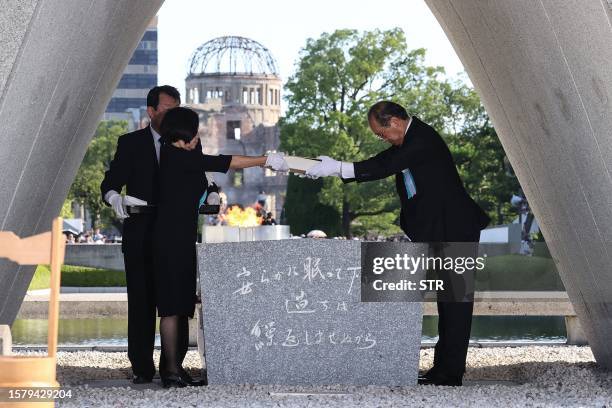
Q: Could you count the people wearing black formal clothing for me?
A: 3